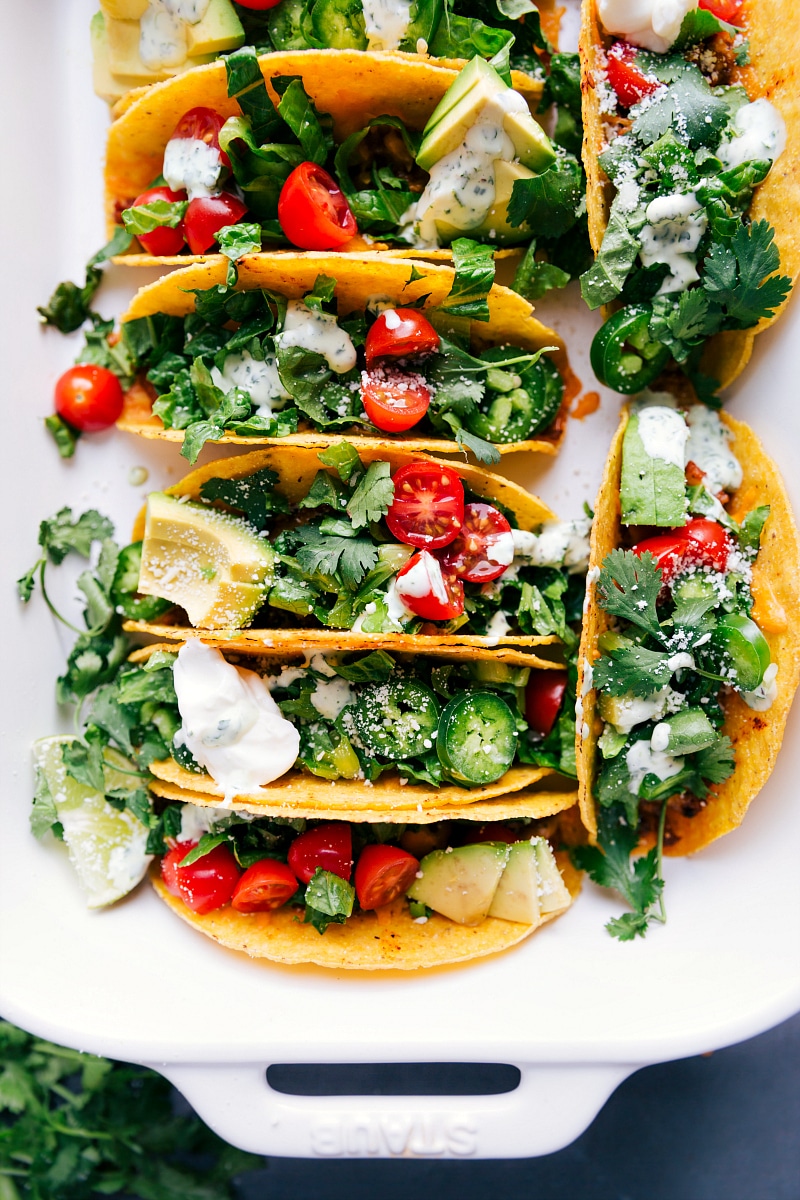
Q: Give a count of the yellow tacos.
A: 8